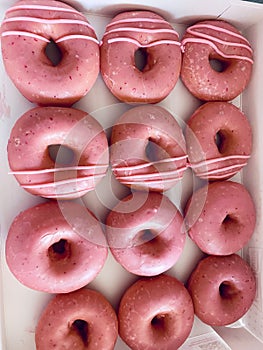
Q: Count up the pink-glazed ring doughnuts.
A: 12